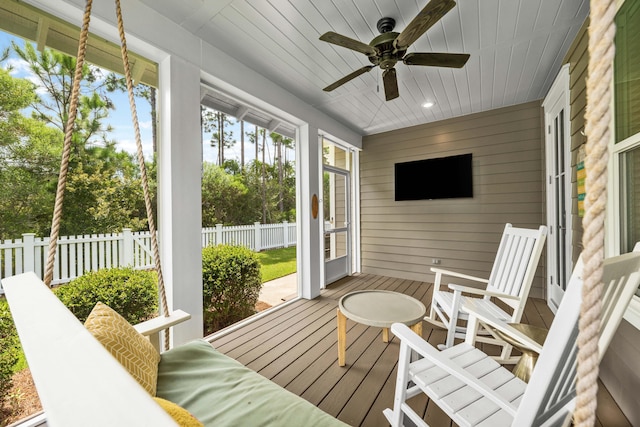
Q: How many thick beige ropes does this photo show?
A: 3